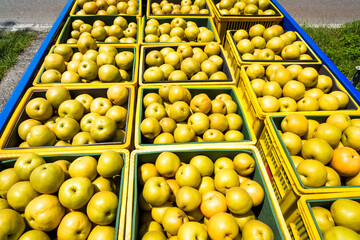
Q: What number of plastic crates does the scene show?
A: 15